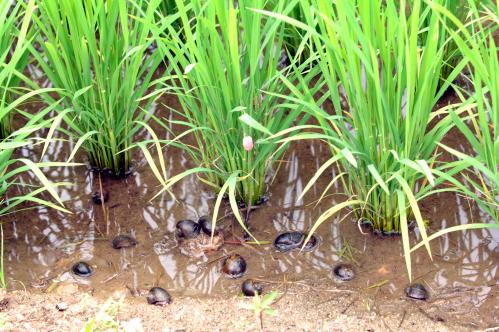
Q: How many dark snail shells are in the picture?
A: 11